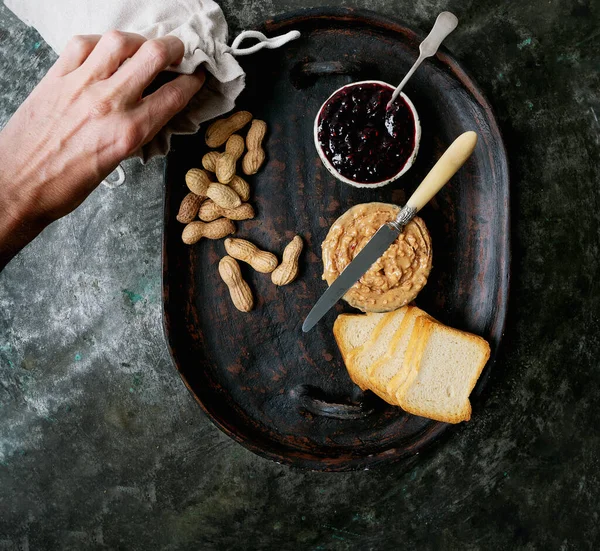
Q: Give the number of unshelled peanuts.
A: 11